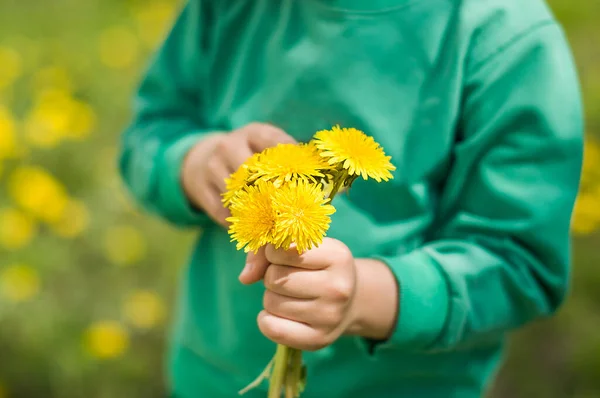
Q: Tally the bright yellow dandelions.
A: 5